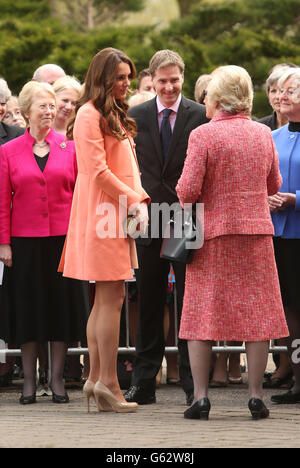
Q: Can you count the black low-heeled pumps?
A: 4